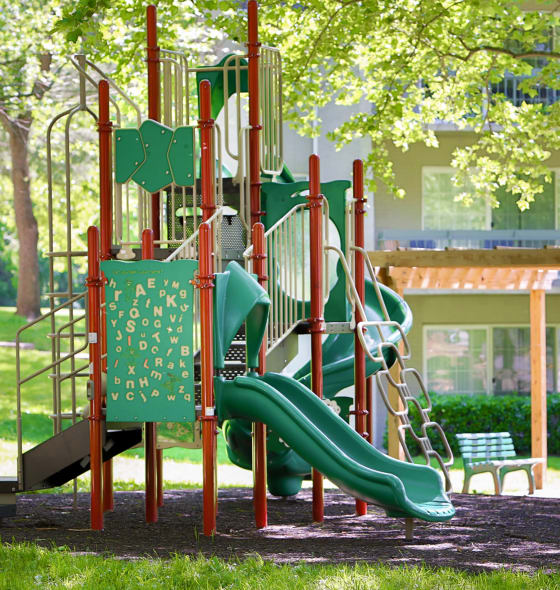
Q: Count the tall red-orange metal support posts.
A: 10